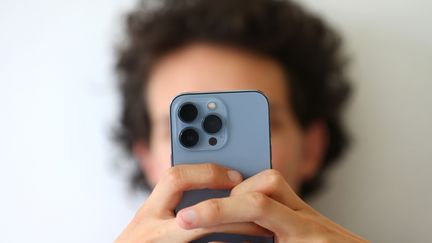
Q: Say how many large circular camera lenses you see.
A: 3